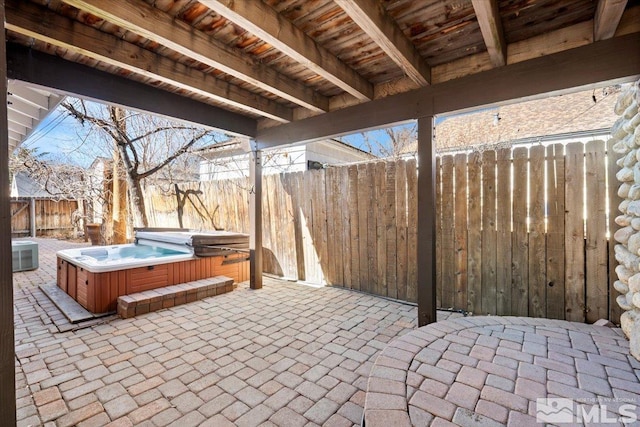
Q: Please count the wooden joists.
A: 6